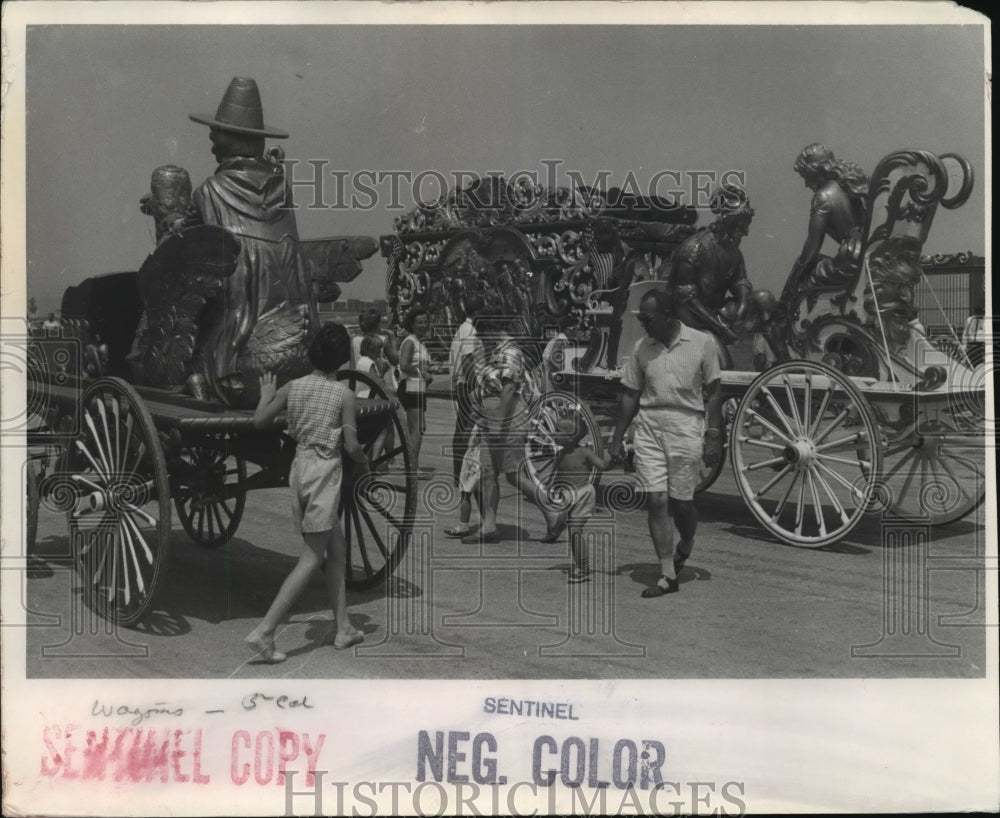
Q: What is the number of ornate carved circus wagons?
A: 3